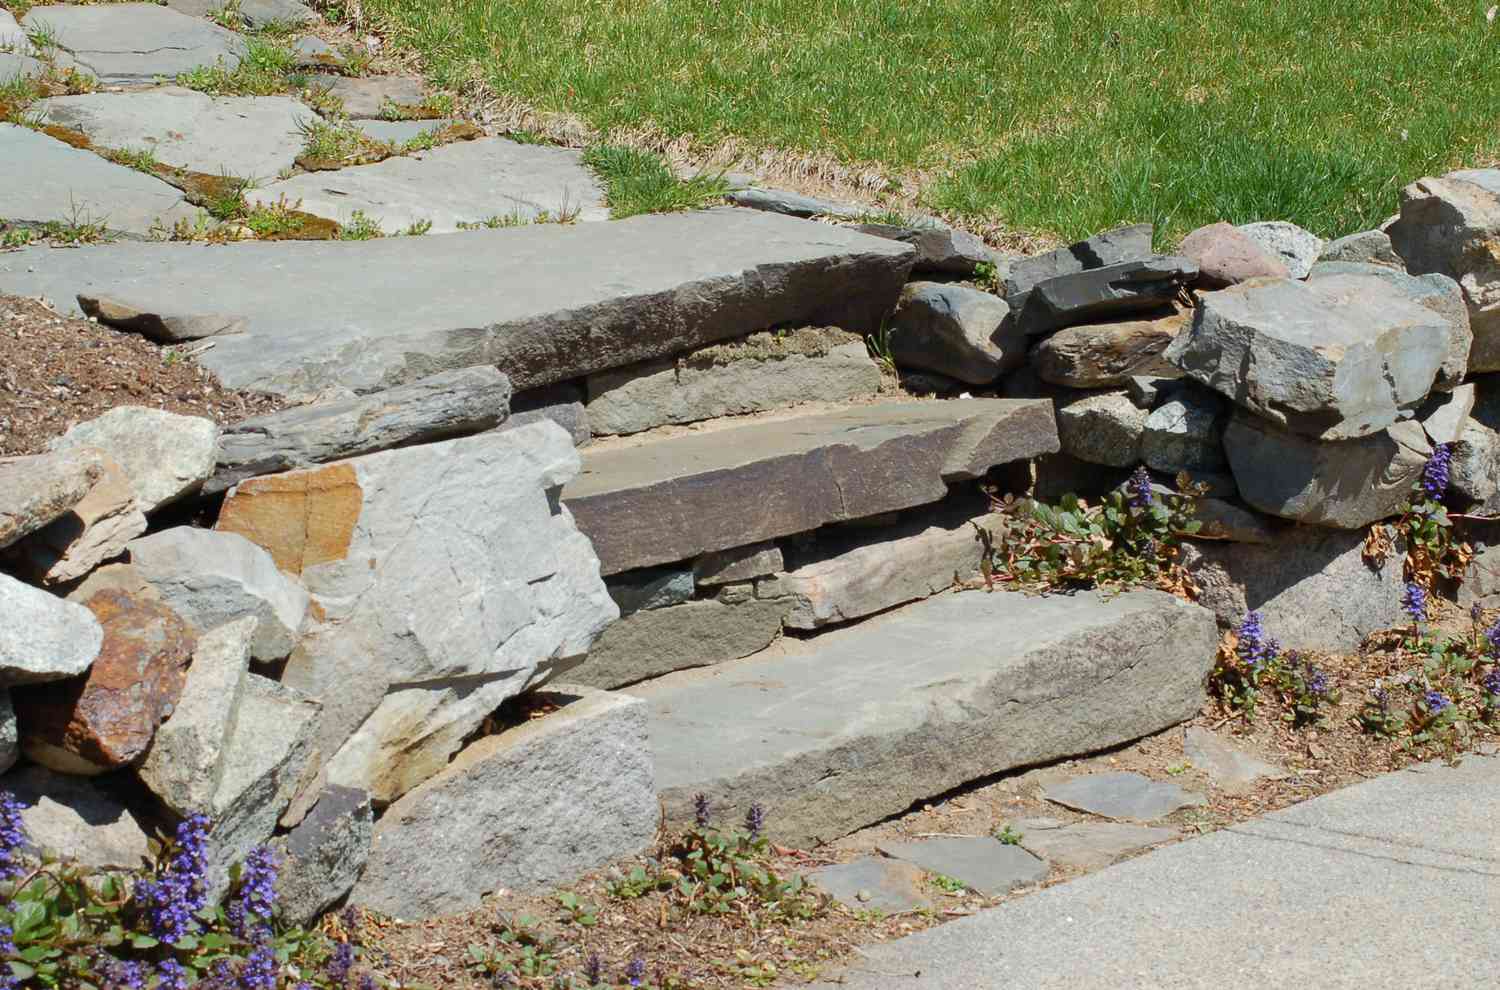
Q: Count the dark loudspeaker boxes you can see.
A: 0